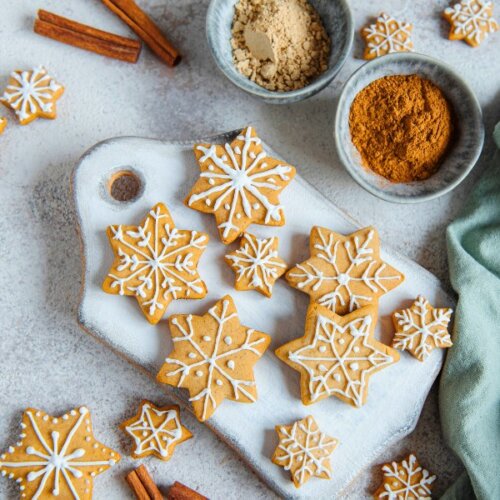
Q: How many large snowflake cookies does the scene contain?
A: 6